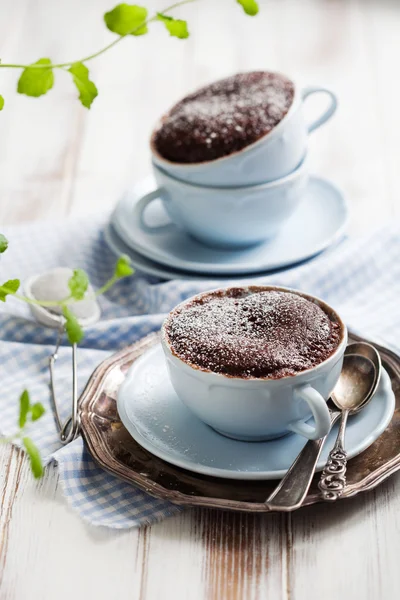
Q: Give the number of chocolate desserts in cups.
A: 2